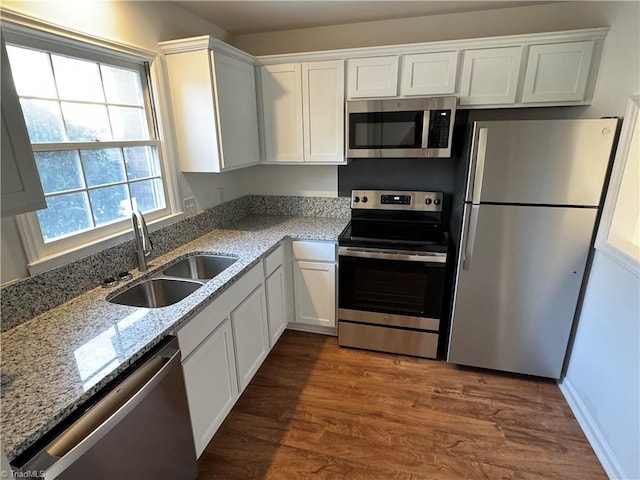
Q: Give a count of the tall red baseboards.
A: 0